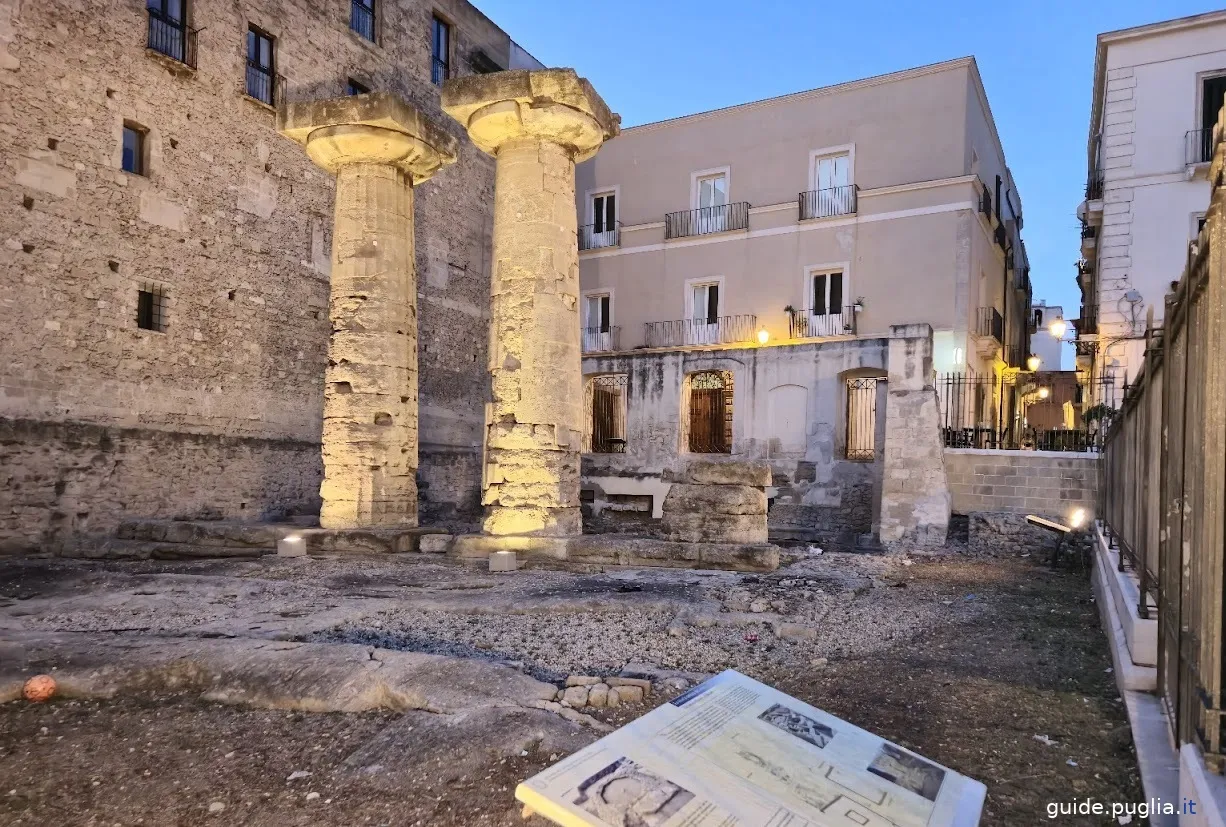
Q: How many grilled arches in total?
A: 3